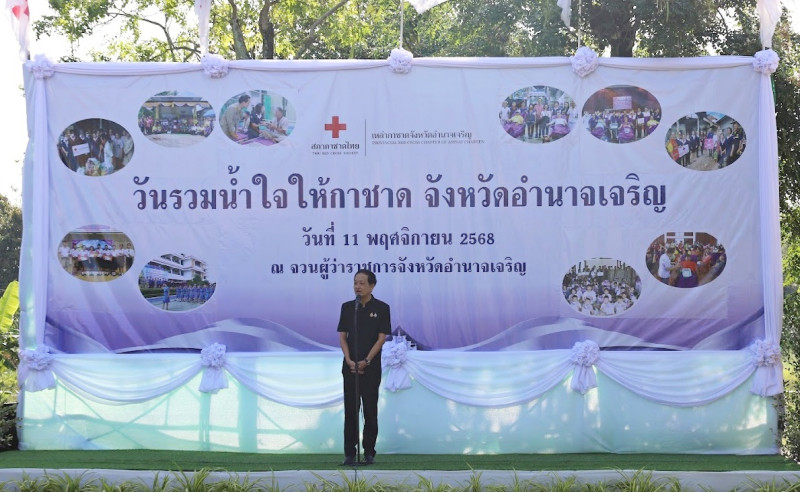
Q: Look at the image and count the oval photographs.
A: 10